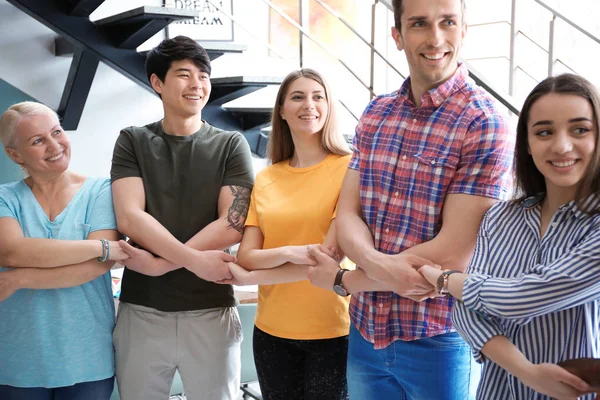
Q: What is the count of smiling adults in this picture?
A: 5